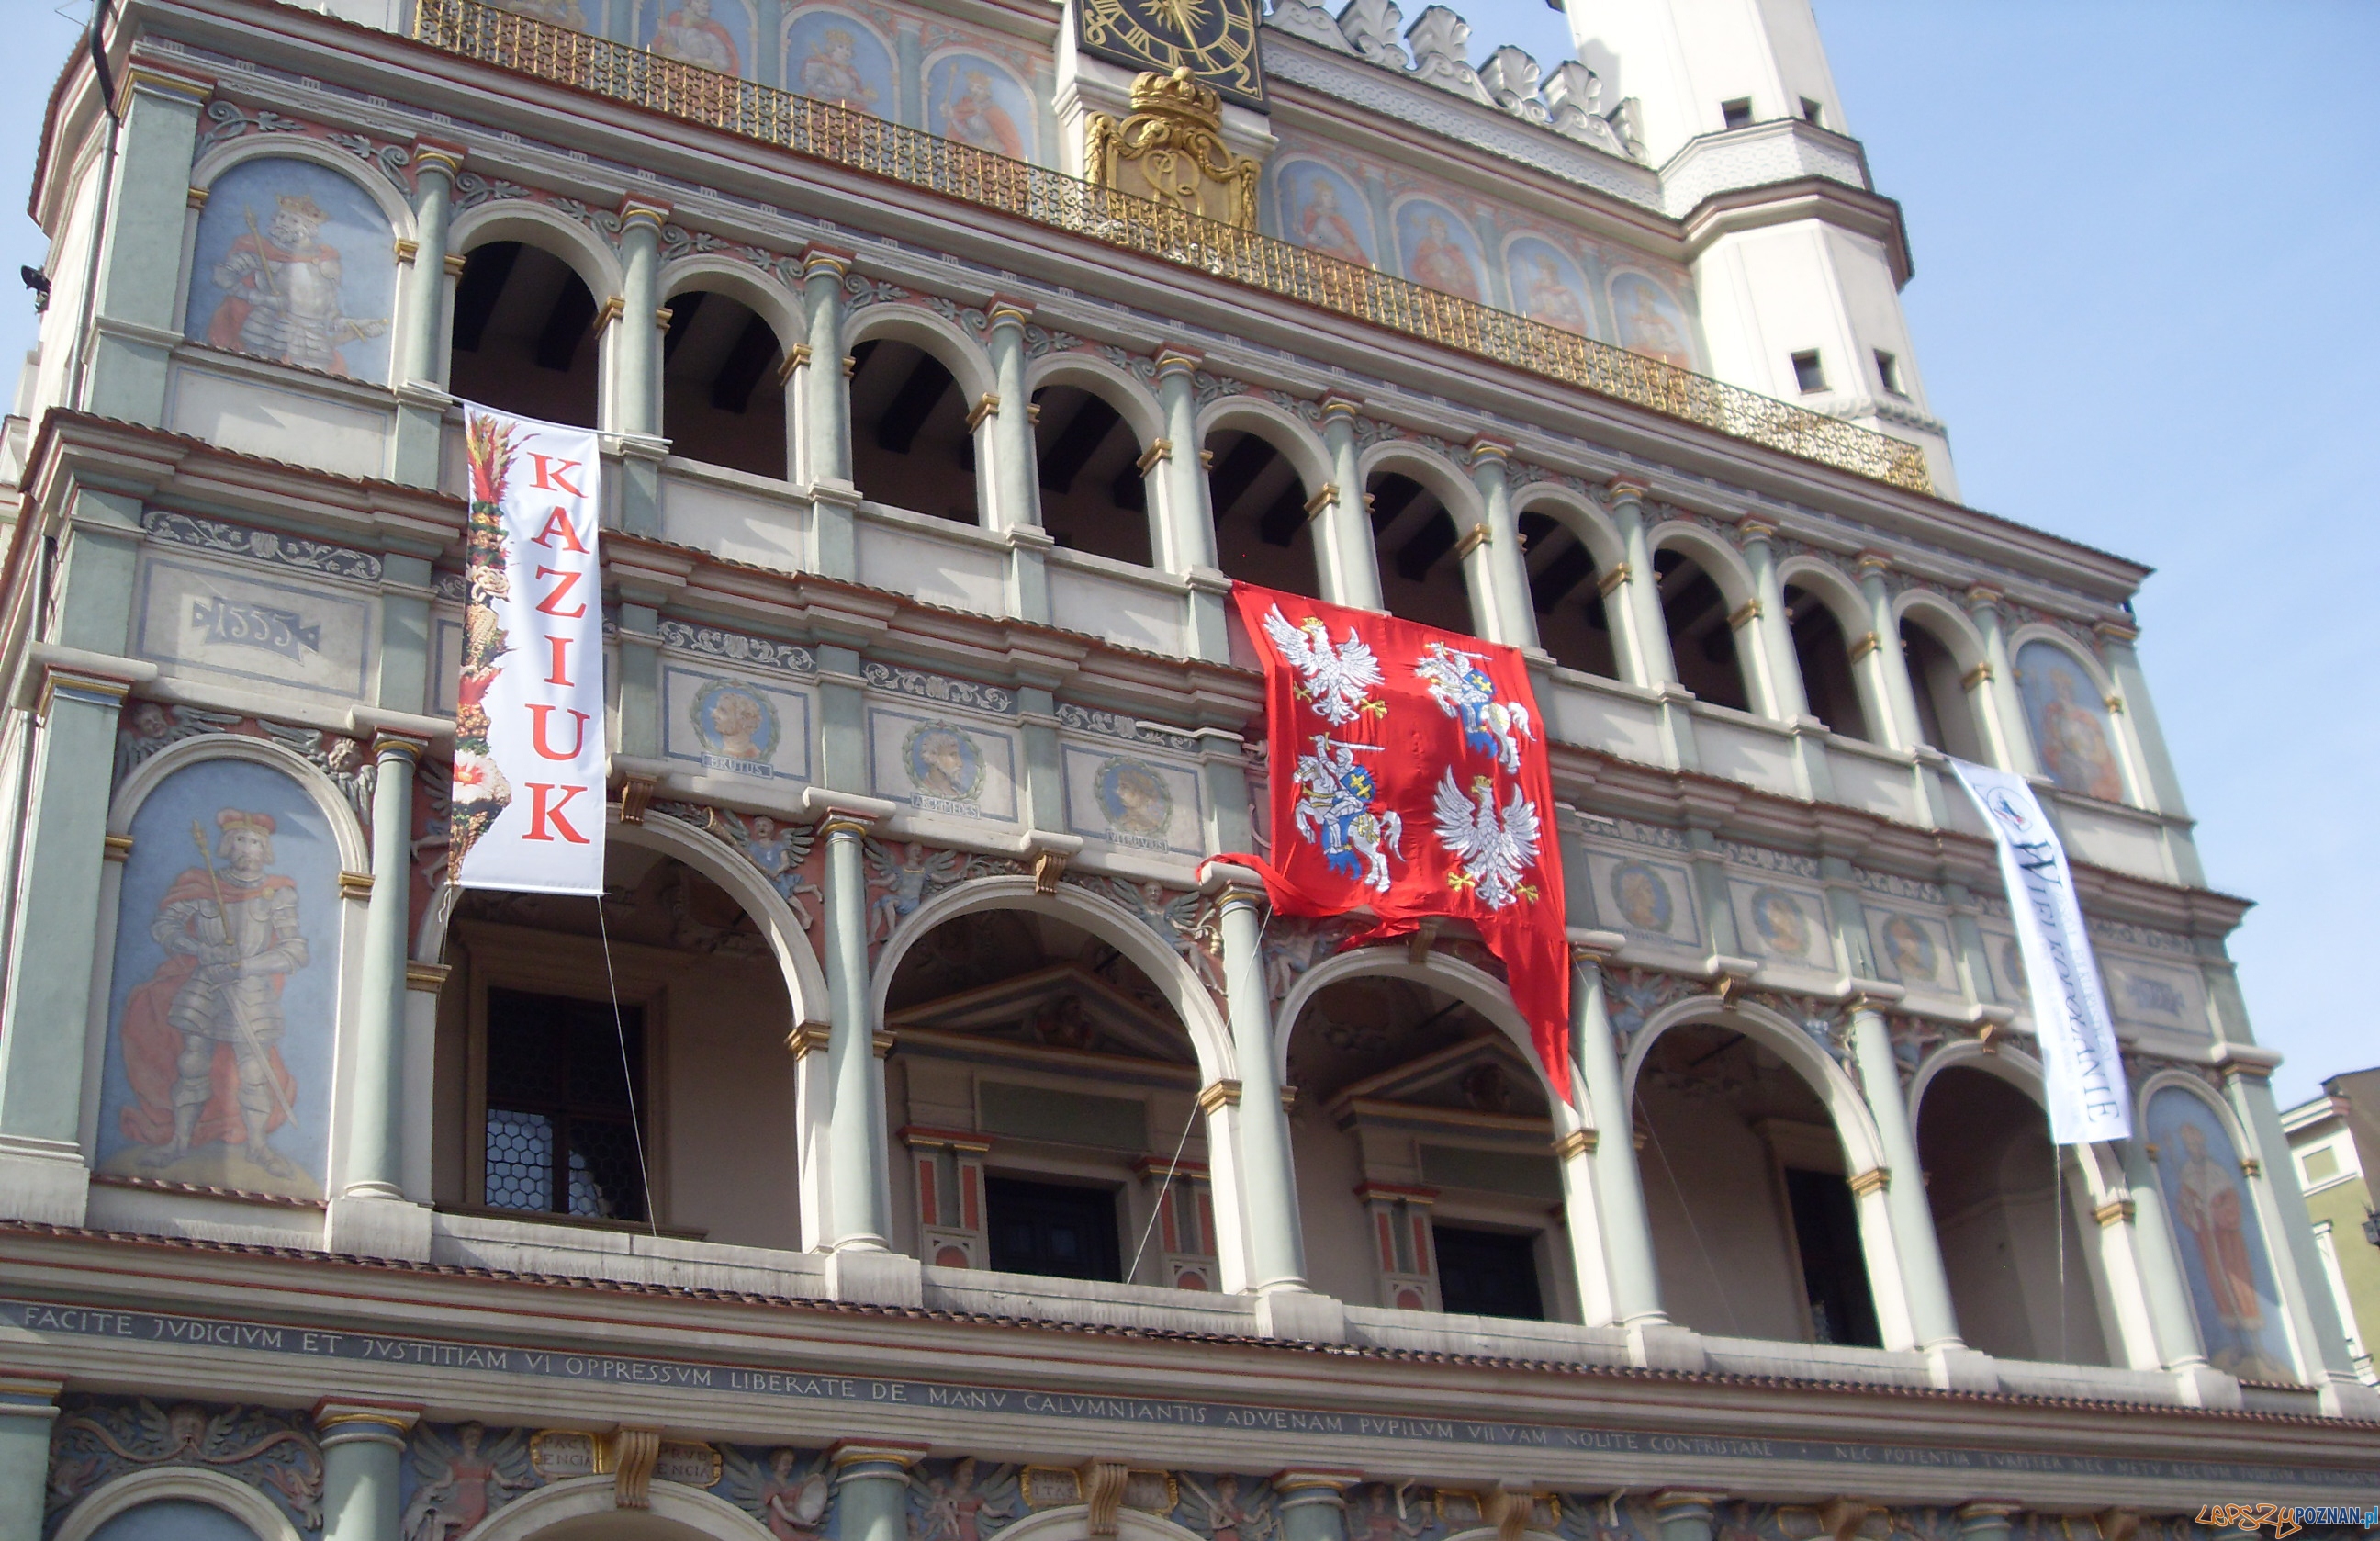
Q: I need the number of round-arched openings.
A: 15